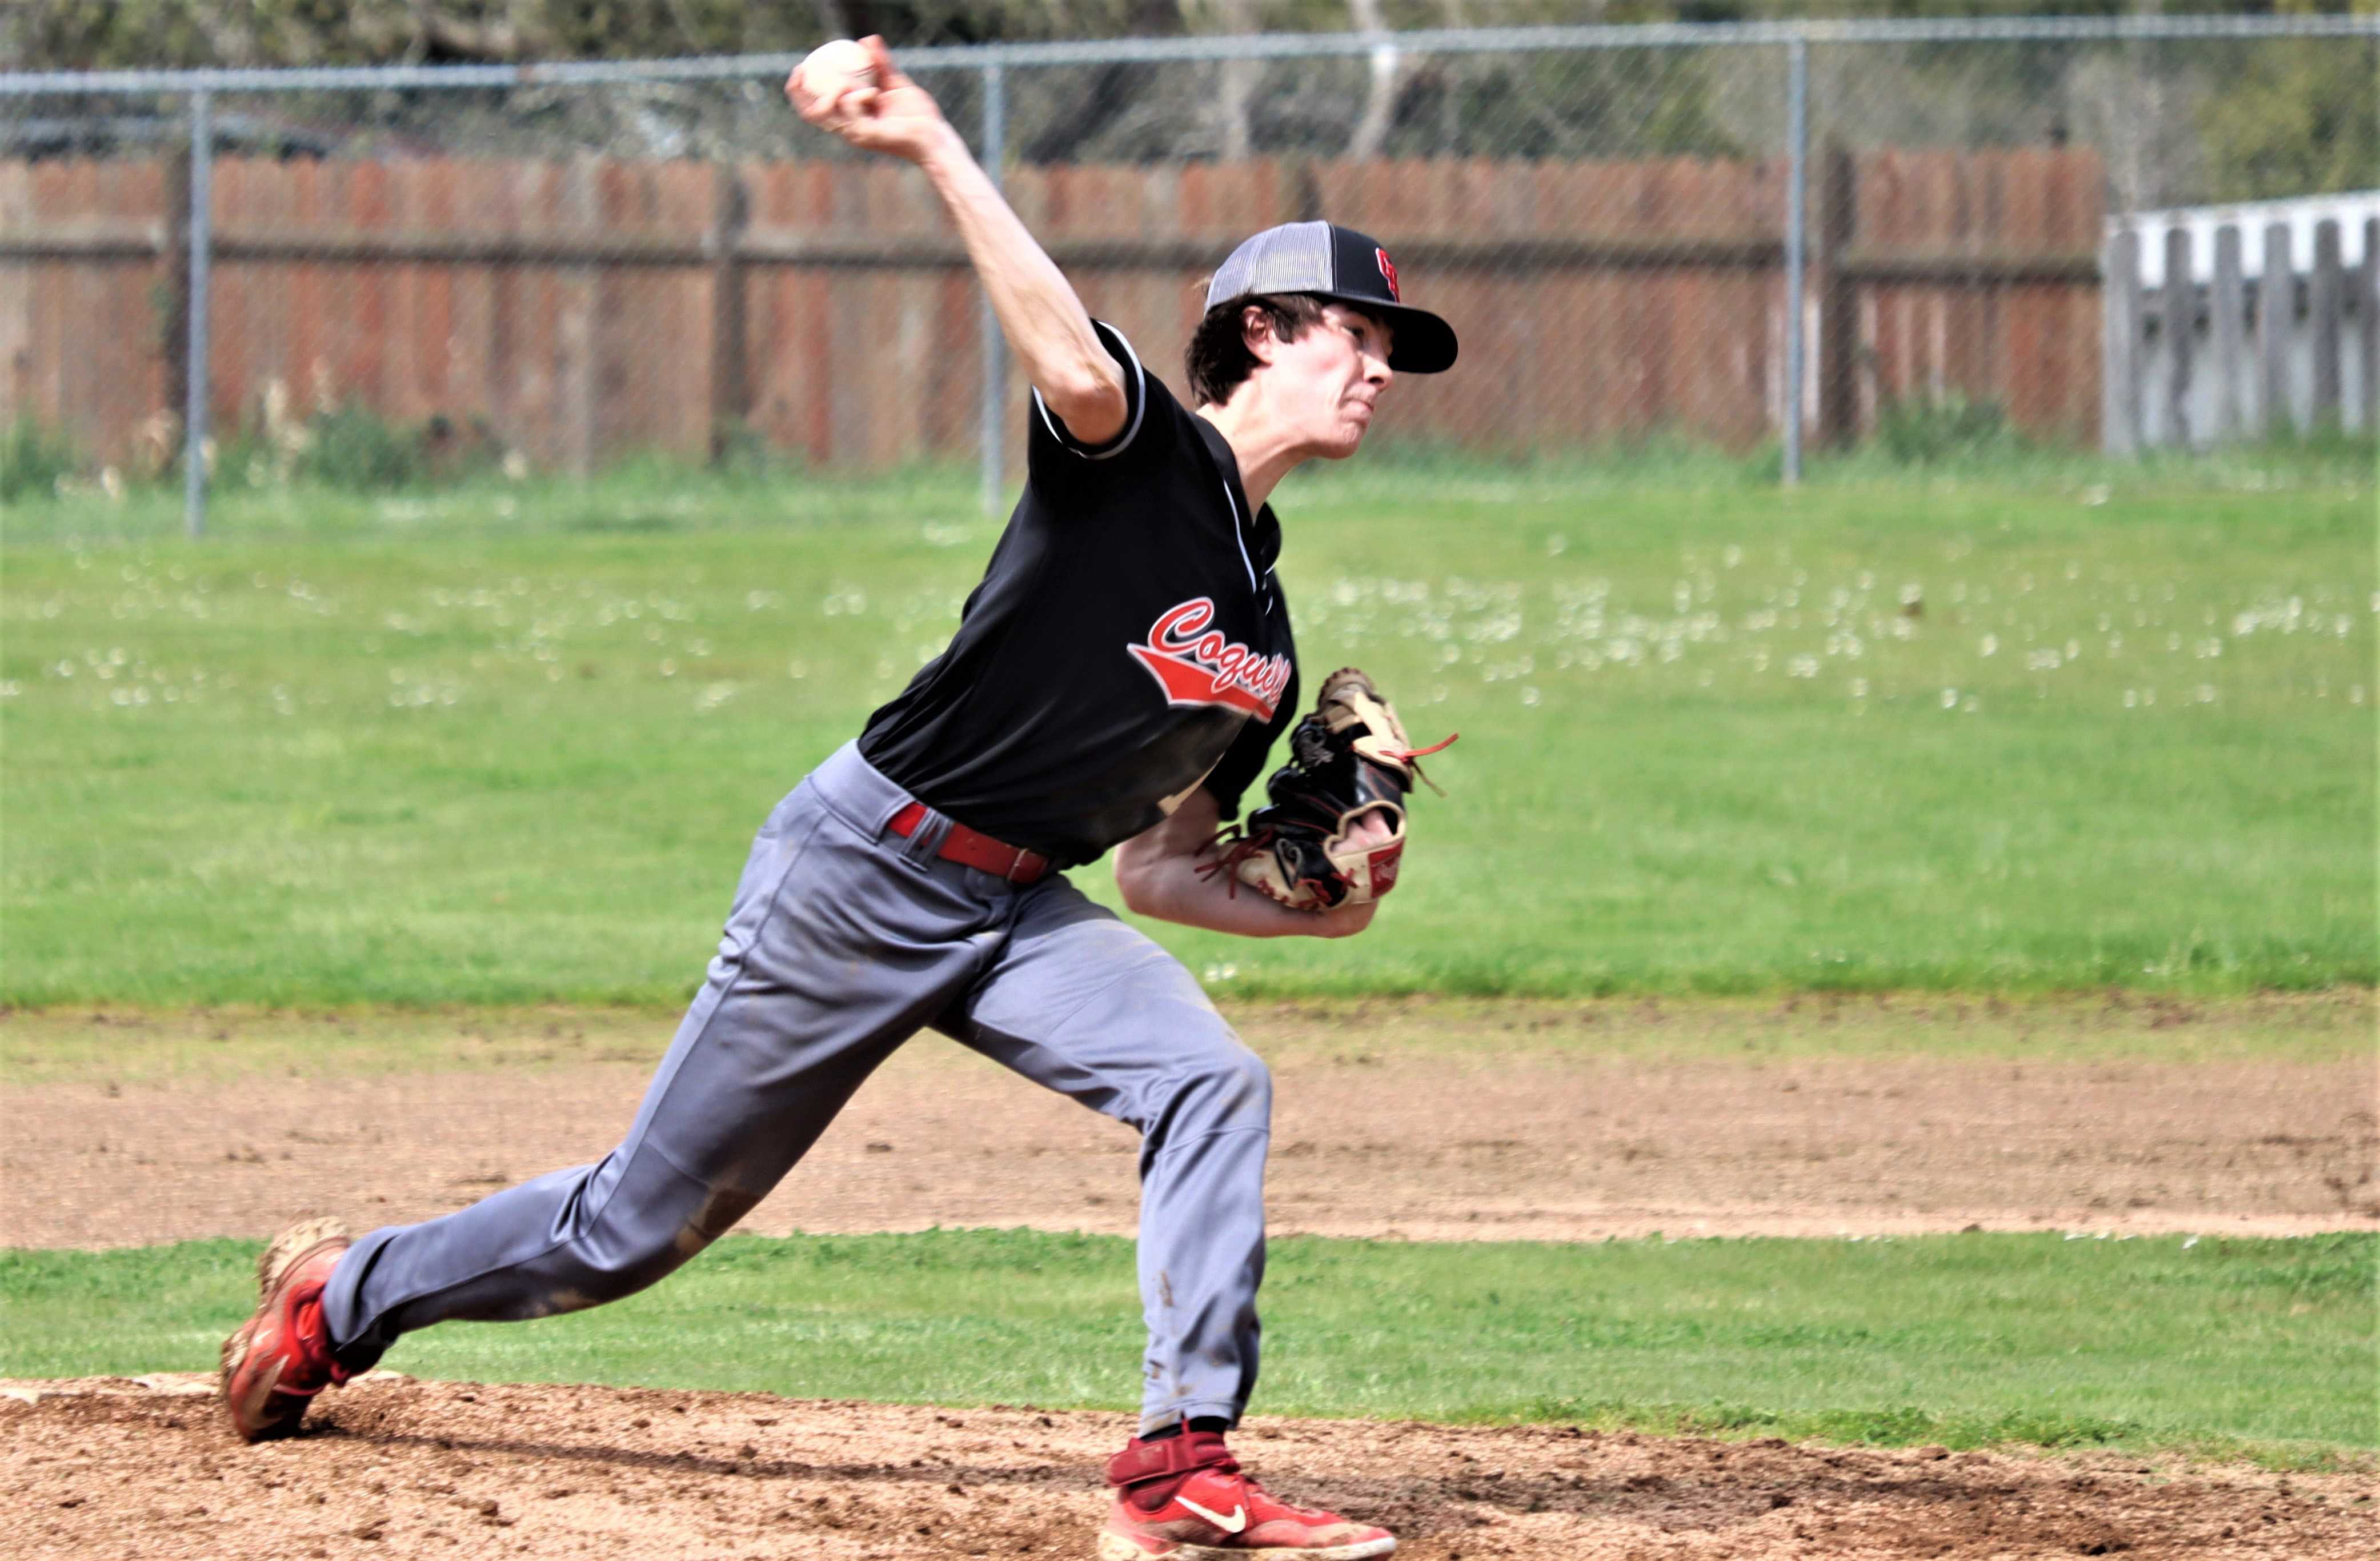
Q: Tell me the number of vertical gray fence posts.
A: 3